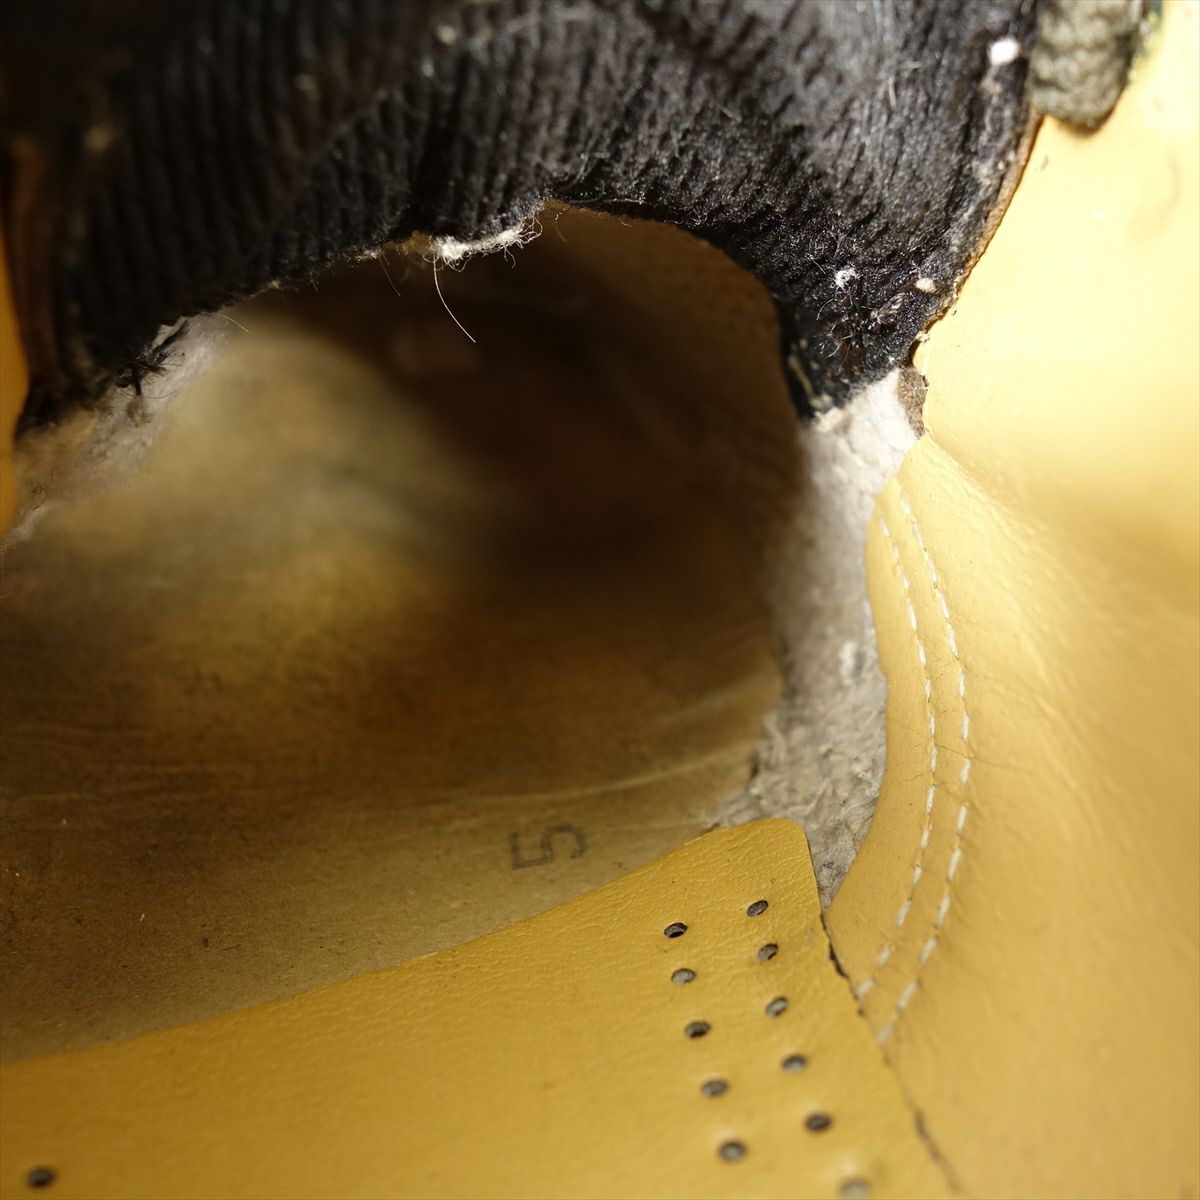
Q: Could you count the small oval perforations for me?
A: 12